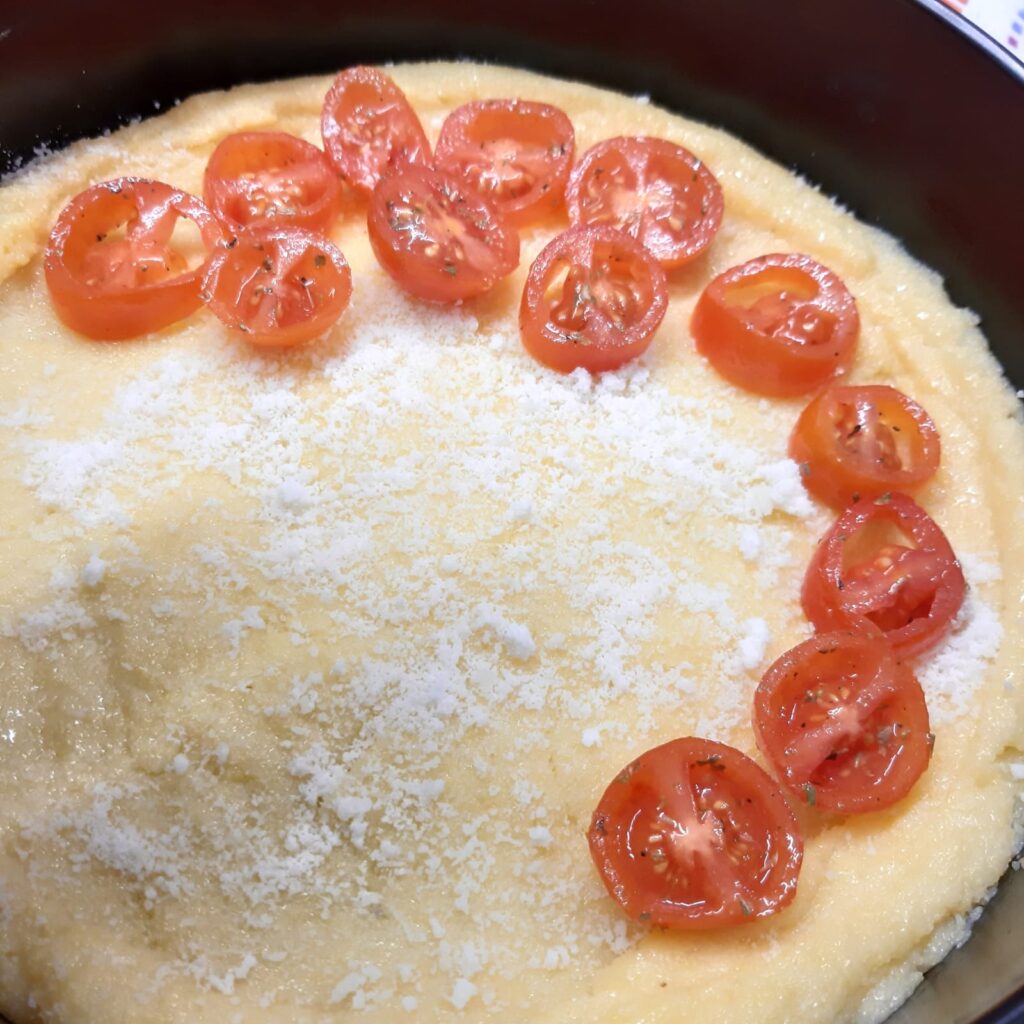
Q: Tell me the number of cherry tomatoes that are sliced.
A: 13